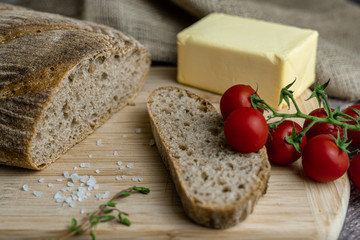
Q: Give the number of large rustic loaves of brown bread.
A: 1